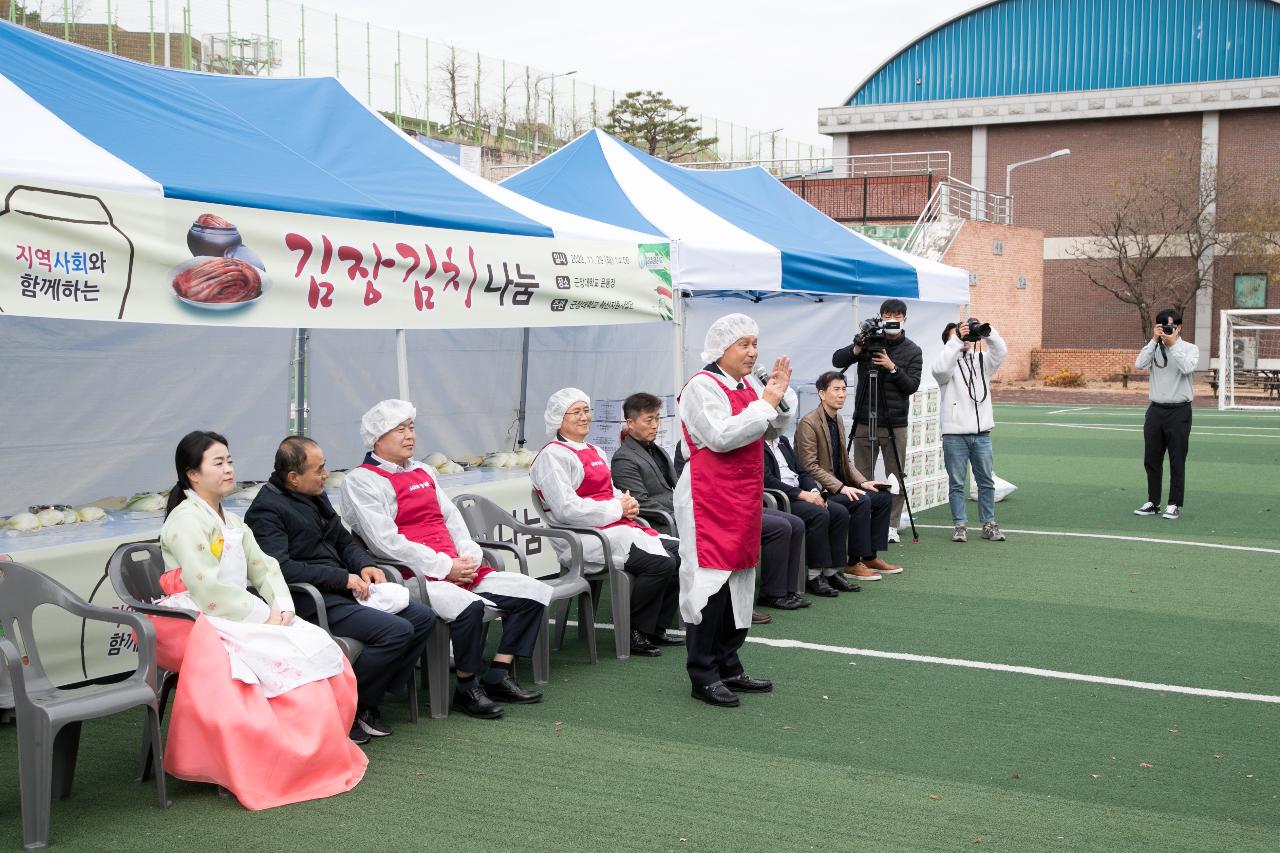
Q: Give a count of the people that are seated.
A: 8